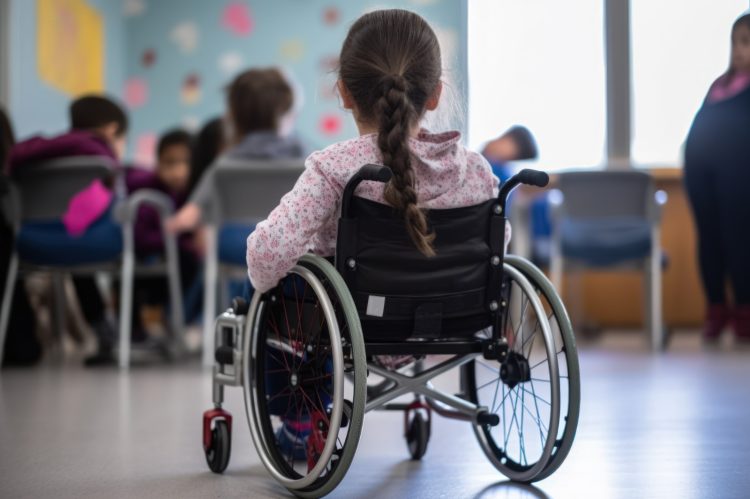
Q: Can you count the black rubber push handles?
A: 2